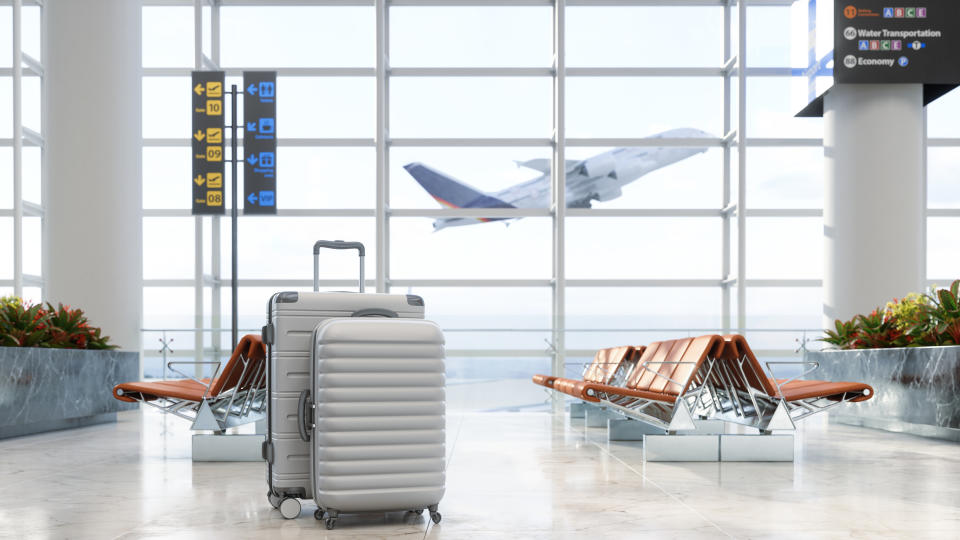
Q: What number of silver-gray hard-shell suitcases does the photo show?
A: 2